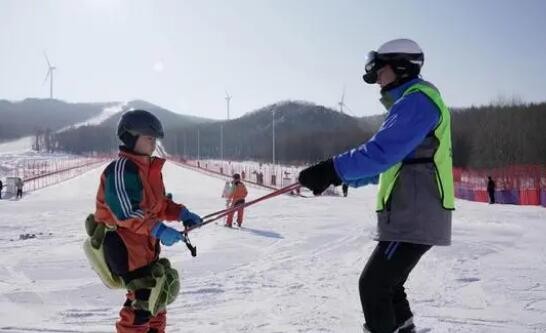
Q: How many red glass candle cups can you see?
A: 0